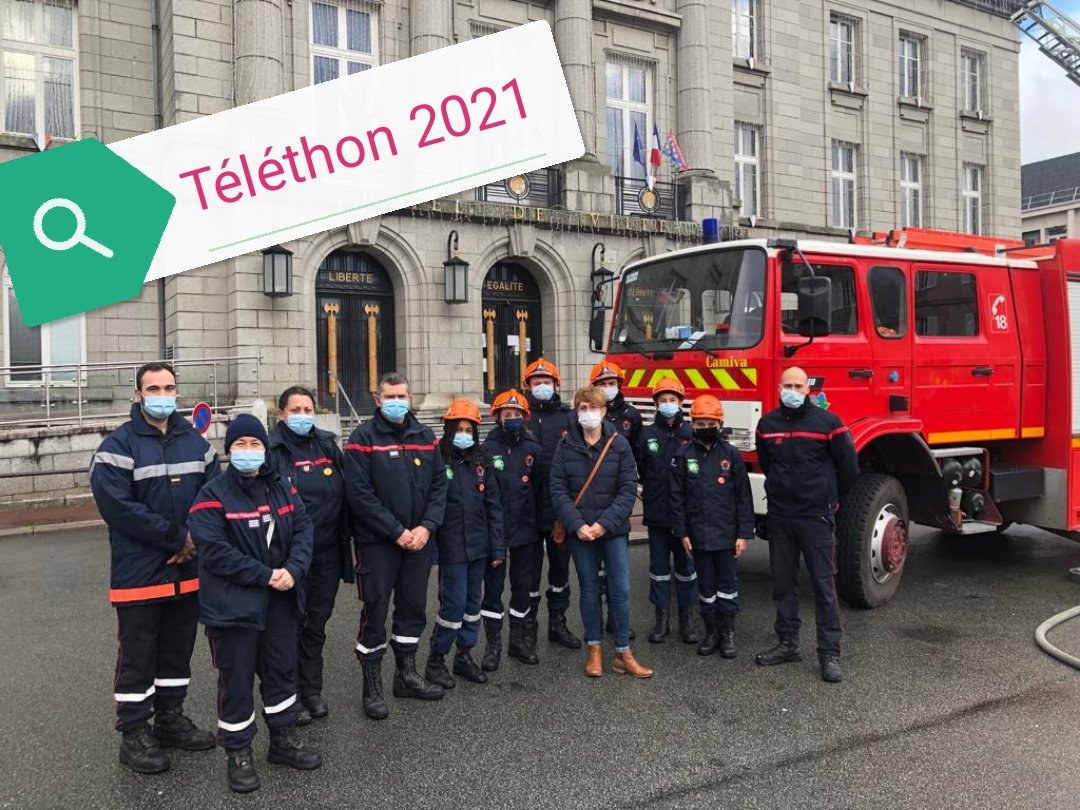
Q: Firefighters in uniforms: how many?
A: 11